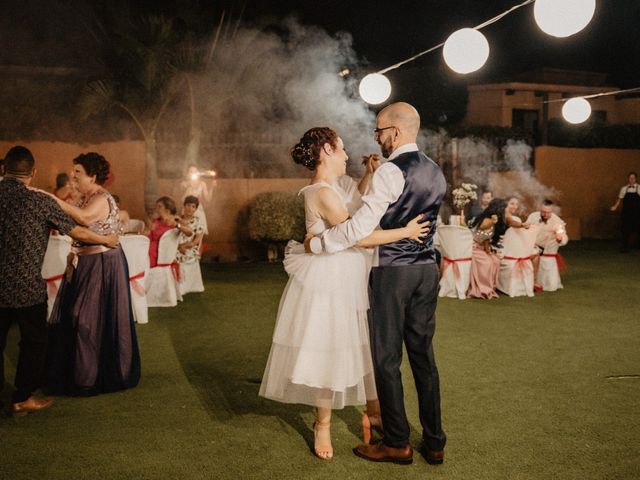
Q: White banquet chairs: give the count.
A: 7